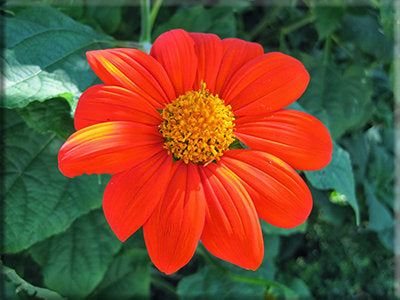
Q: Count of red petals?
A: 12